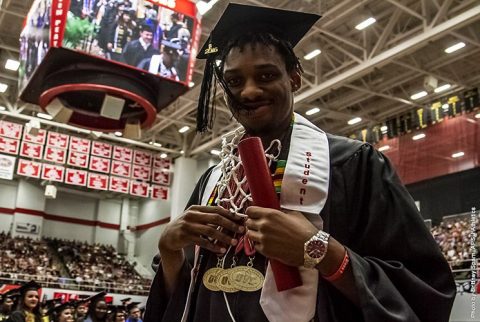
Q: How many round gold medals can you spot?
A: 3